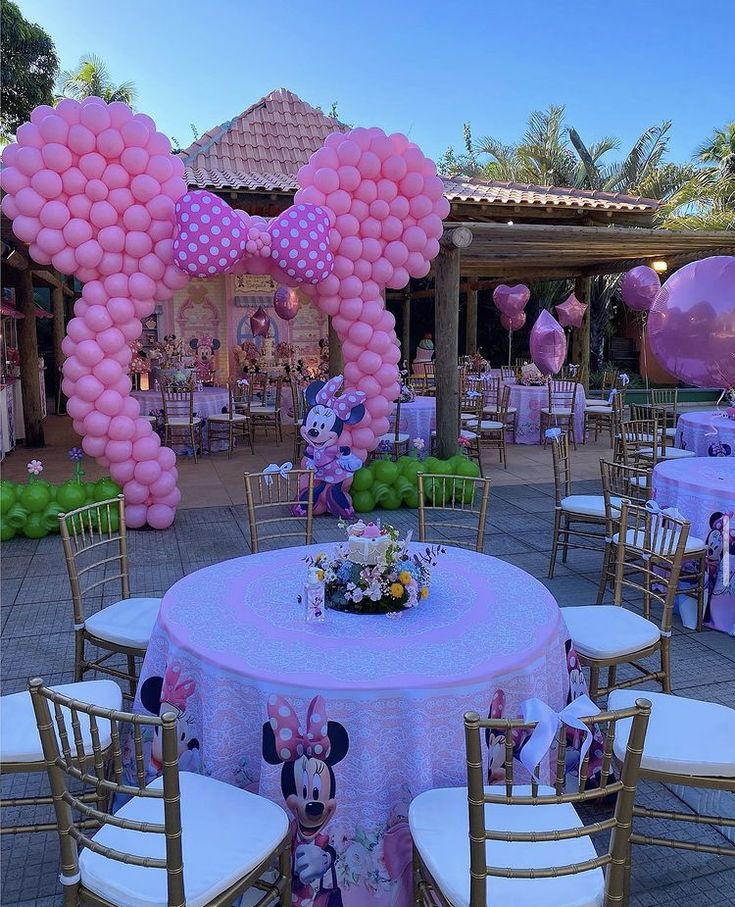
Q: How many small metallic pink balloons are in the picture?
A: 7